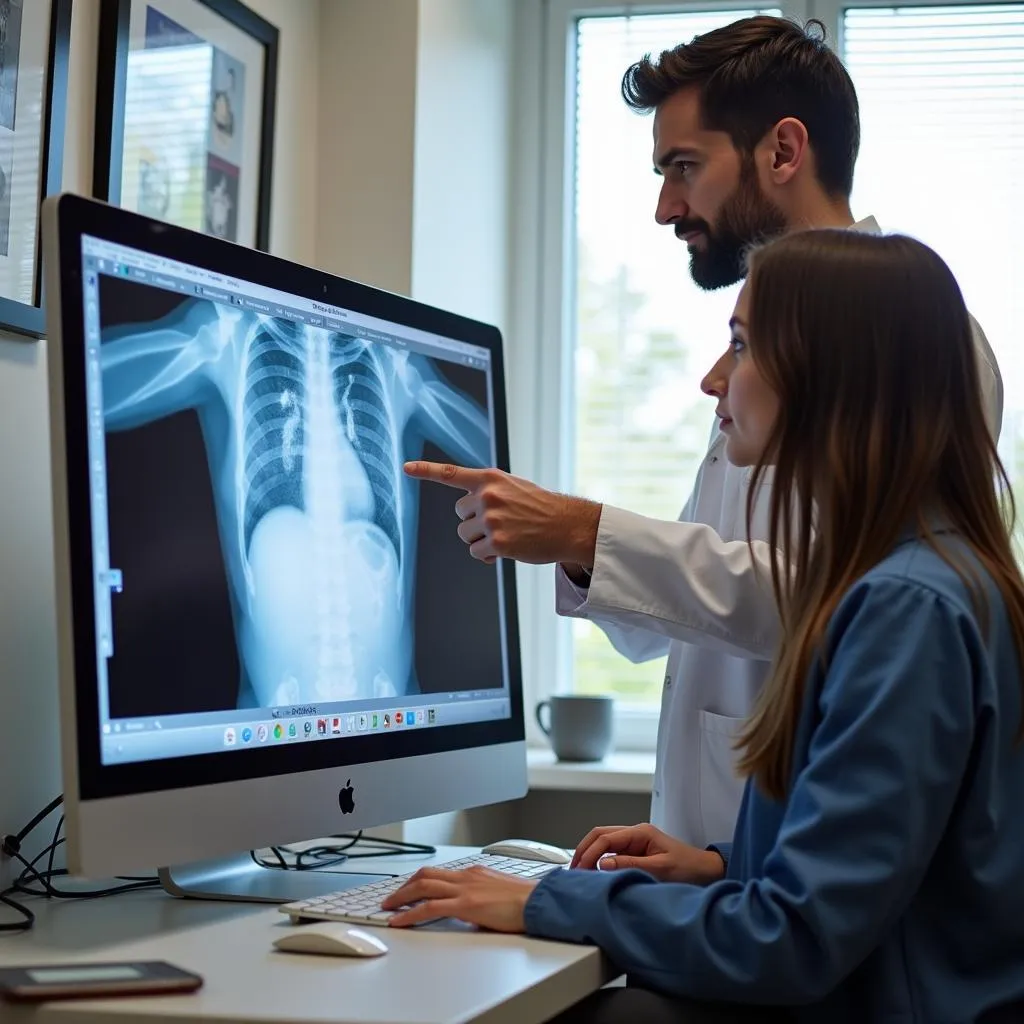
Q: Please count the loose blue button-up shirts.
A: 1